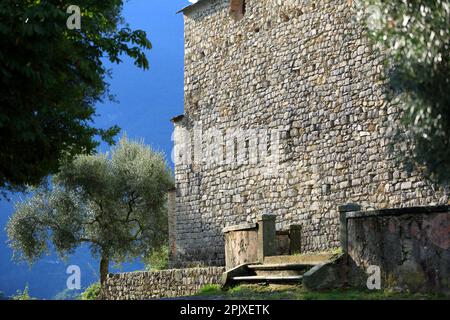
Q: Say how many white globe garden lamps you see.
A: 0